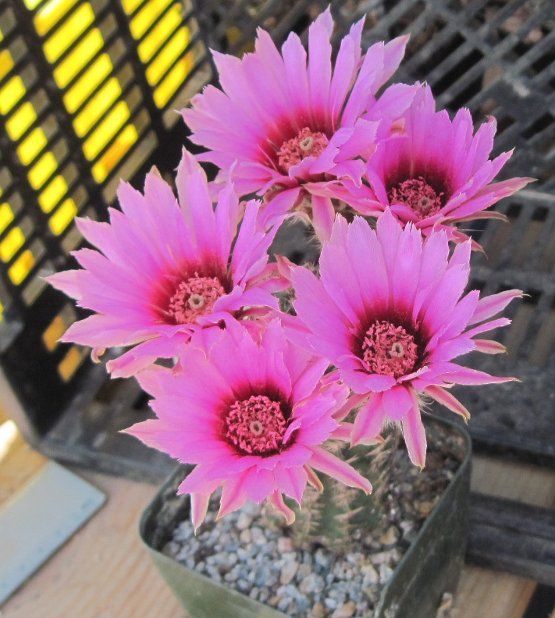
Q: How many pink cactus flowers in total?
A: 5